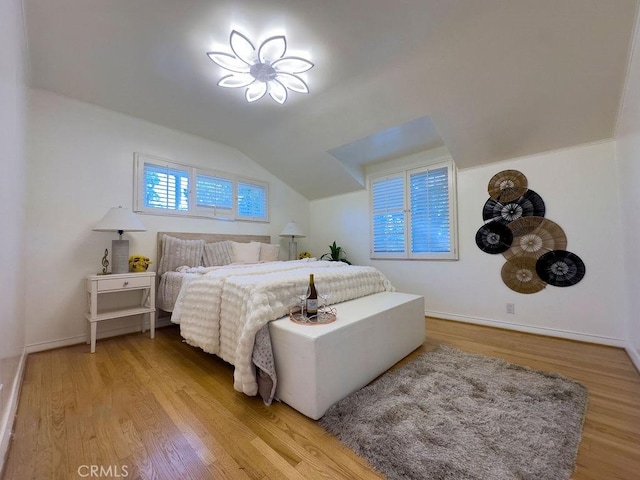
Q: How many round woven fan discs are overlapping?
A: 6